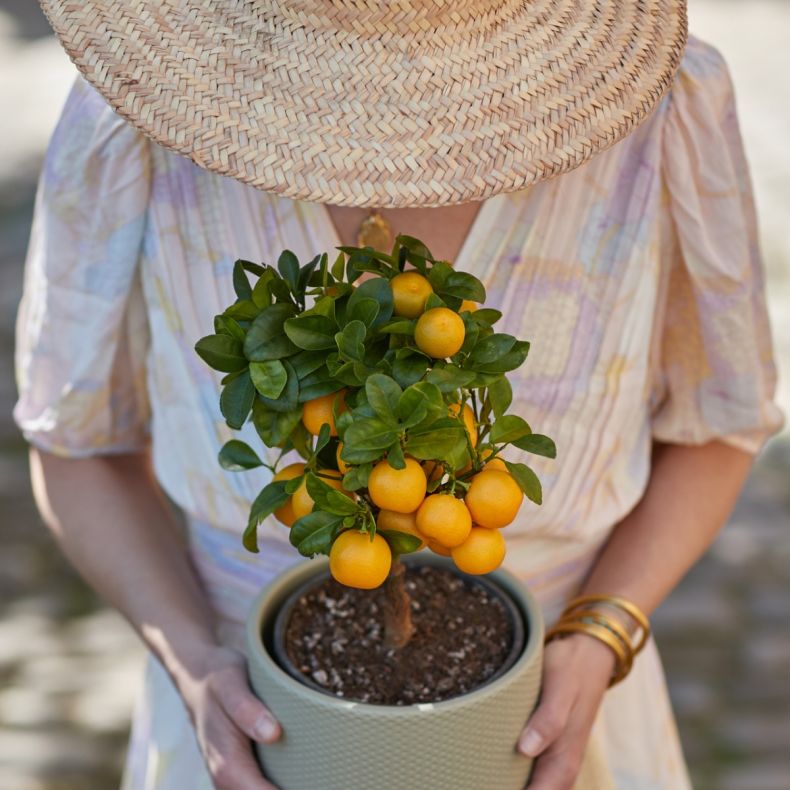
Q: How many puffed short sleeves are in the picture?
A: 2